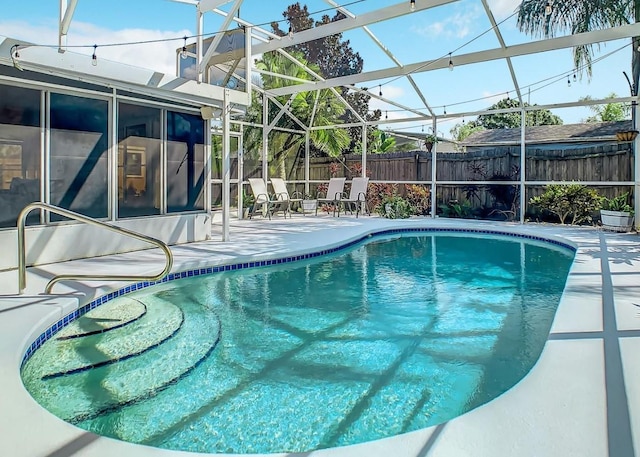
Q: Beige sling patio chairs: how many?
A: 4